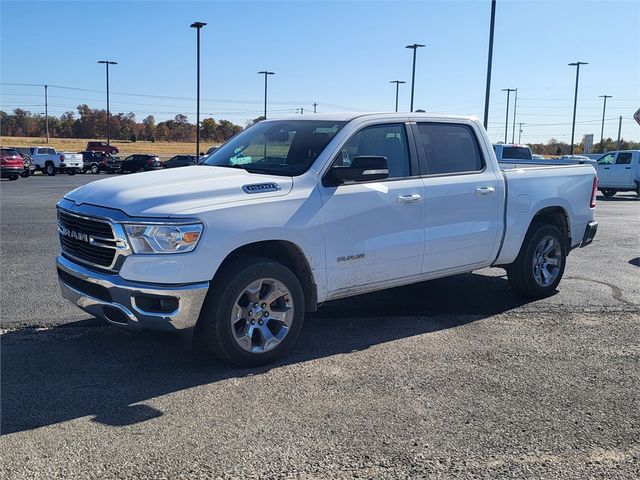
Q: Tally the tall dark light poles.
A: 9